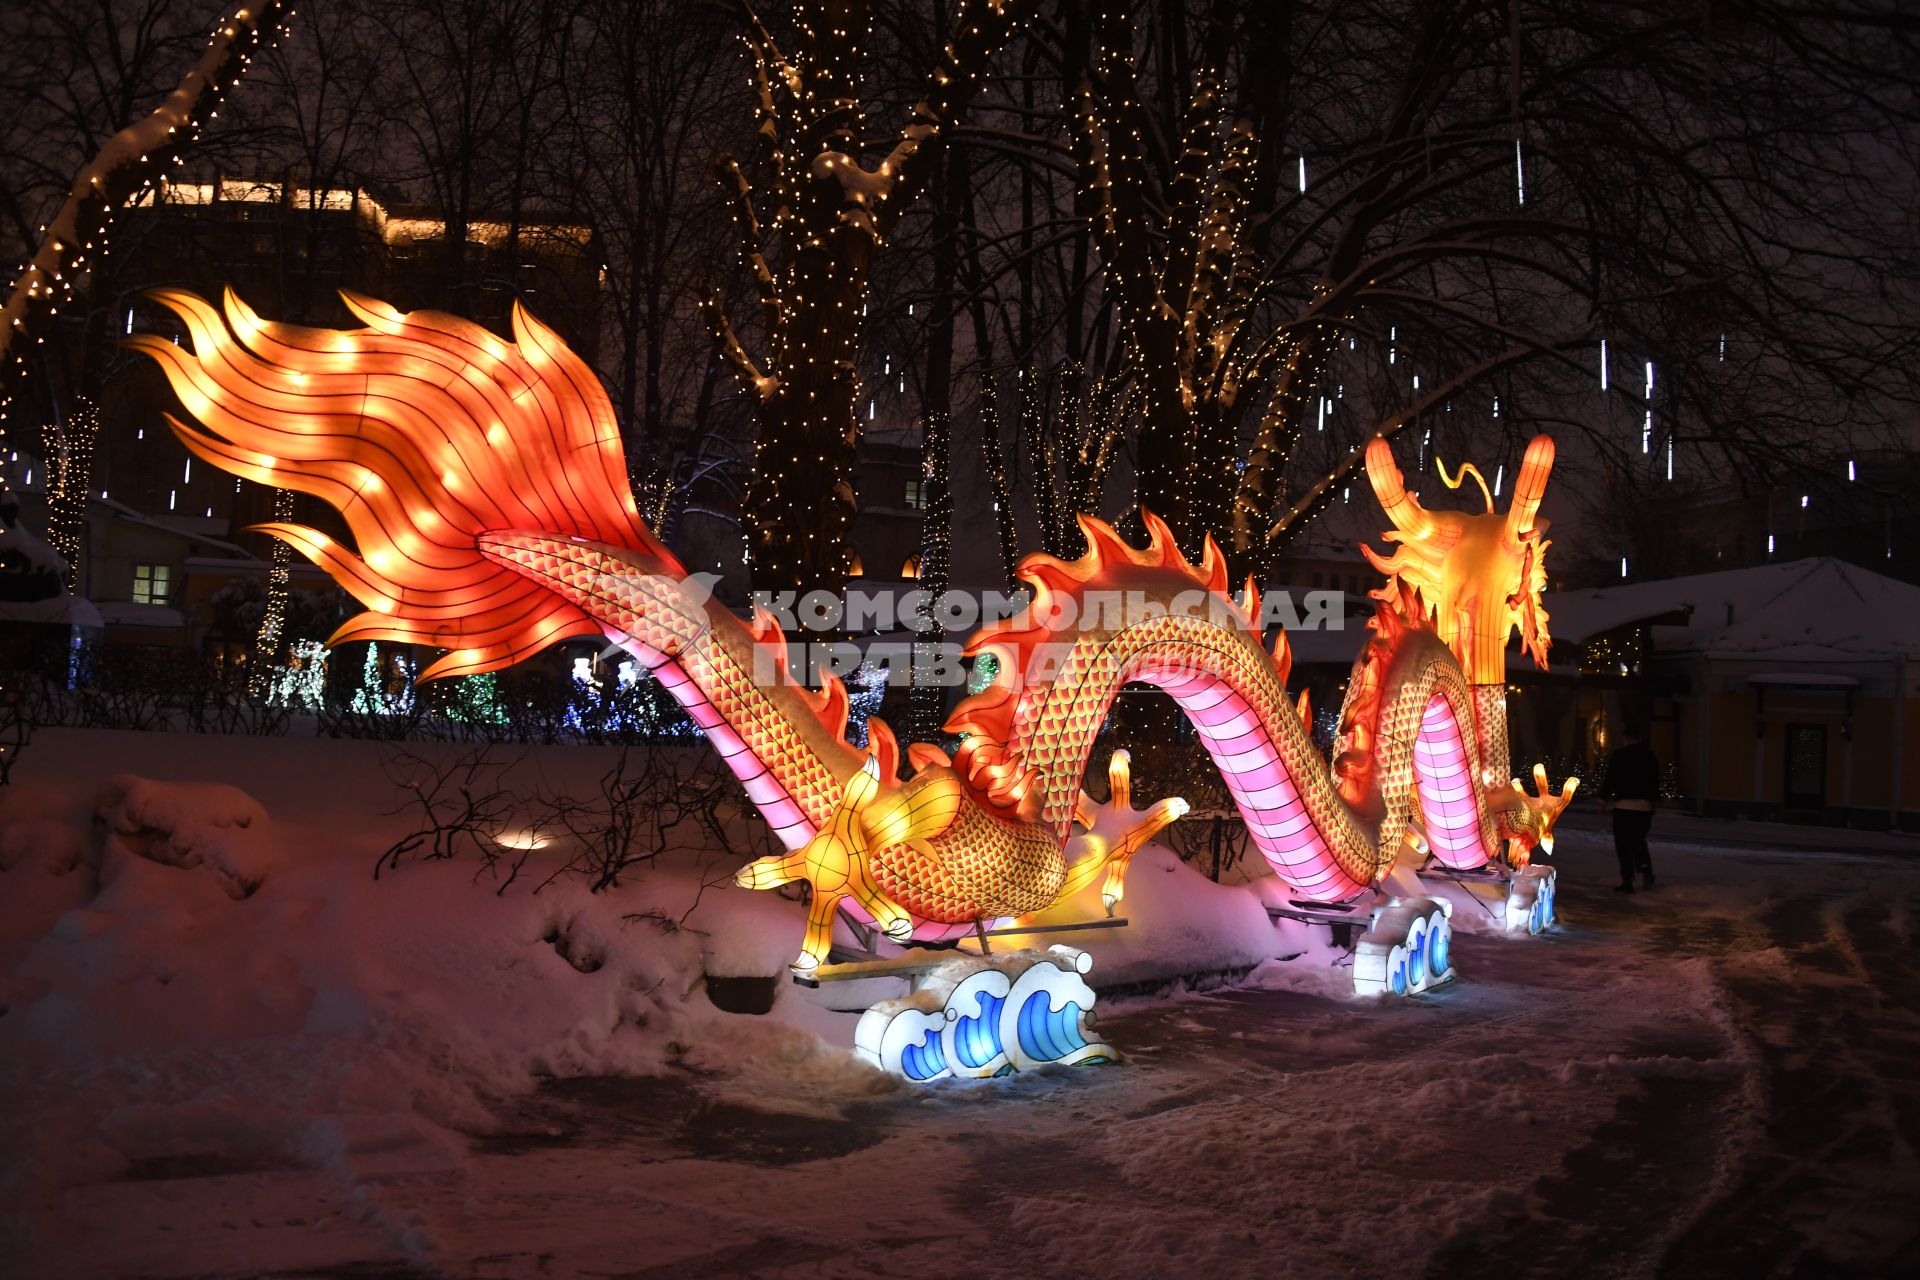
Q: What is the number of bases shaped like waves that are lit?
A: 3